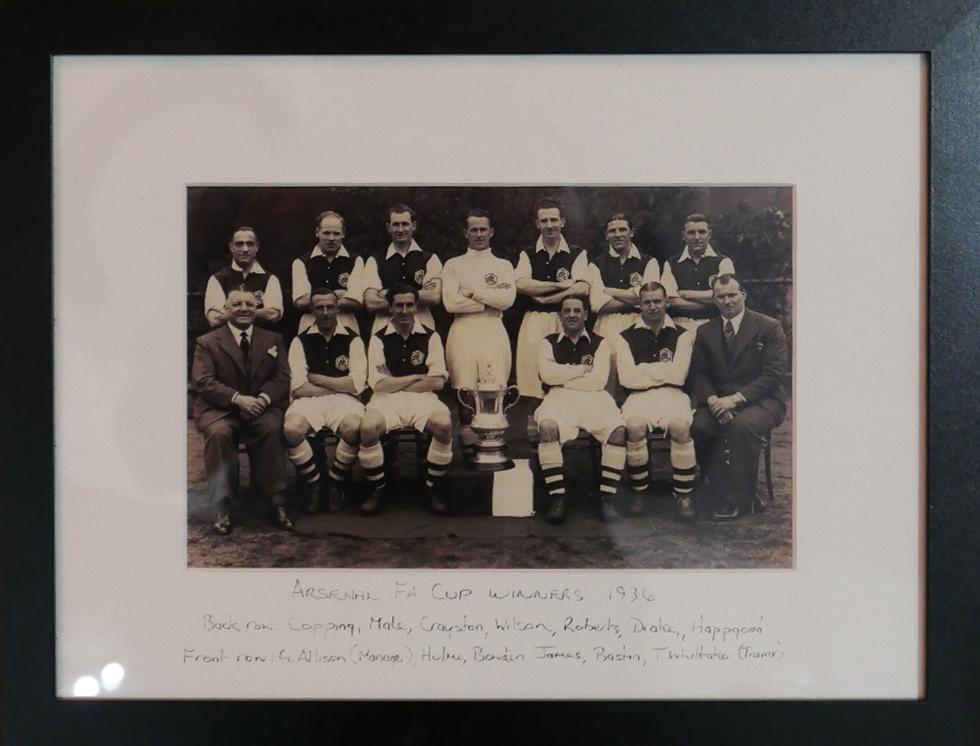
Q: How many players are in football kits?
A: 11